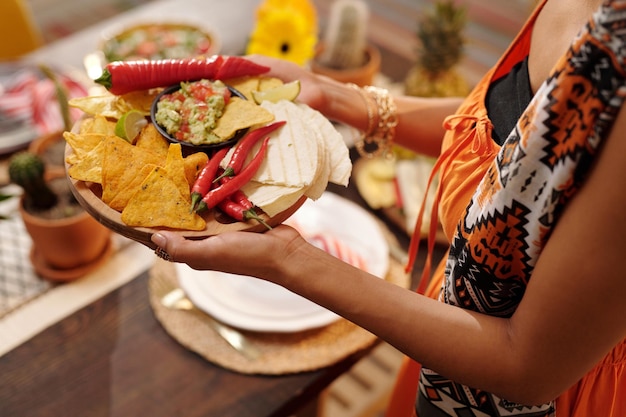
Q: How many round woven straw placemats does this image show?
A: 1